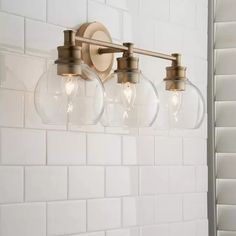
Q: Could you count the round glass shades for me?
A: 3